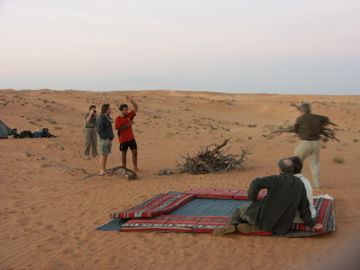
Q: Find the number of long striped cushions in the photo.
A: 4